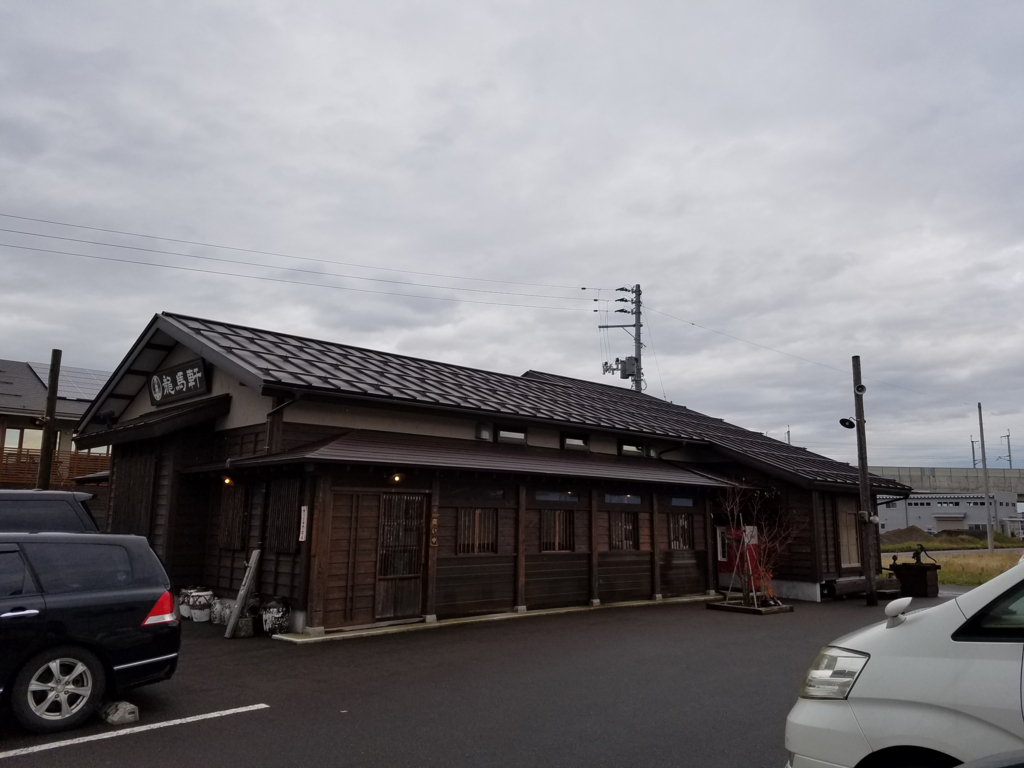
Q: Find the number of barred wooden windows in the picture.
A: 4